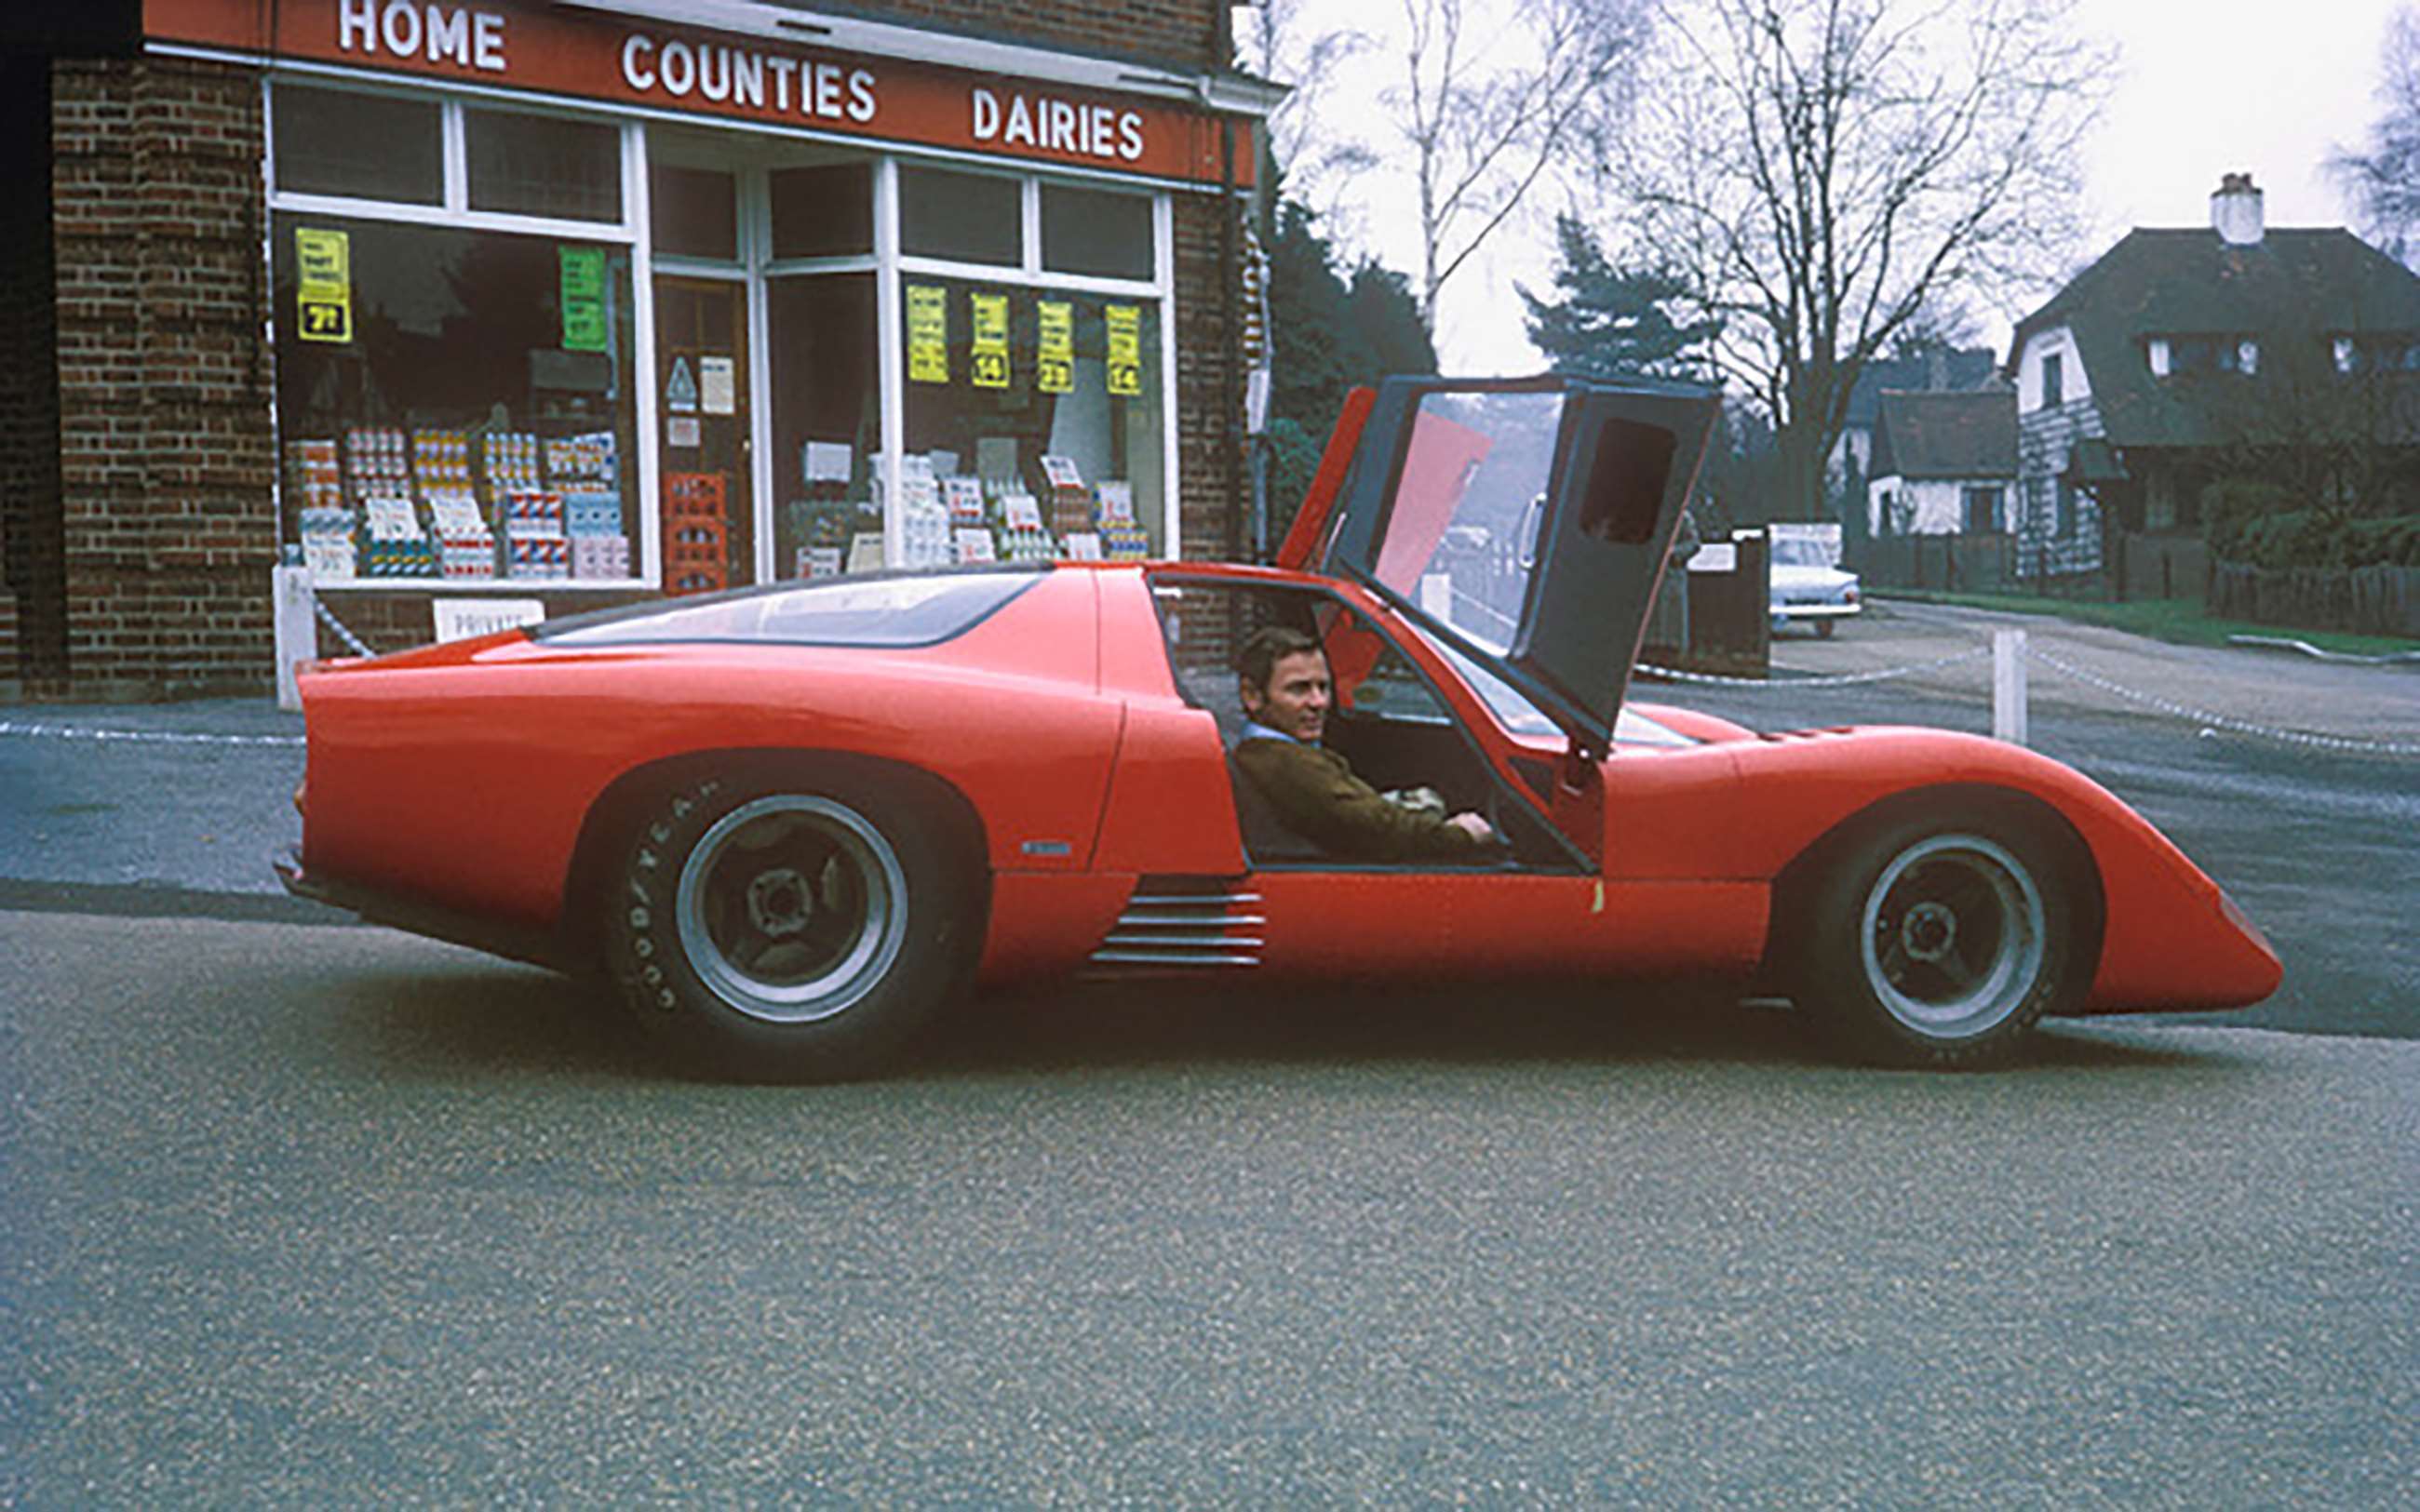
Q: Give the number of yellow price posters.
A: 5